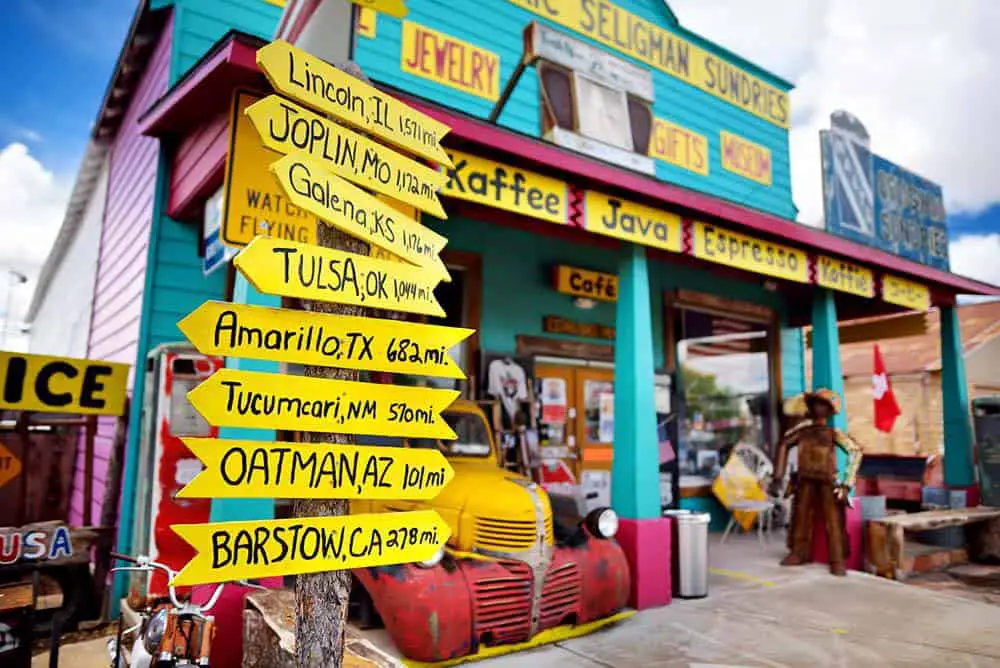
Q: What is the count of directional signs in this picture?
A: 8